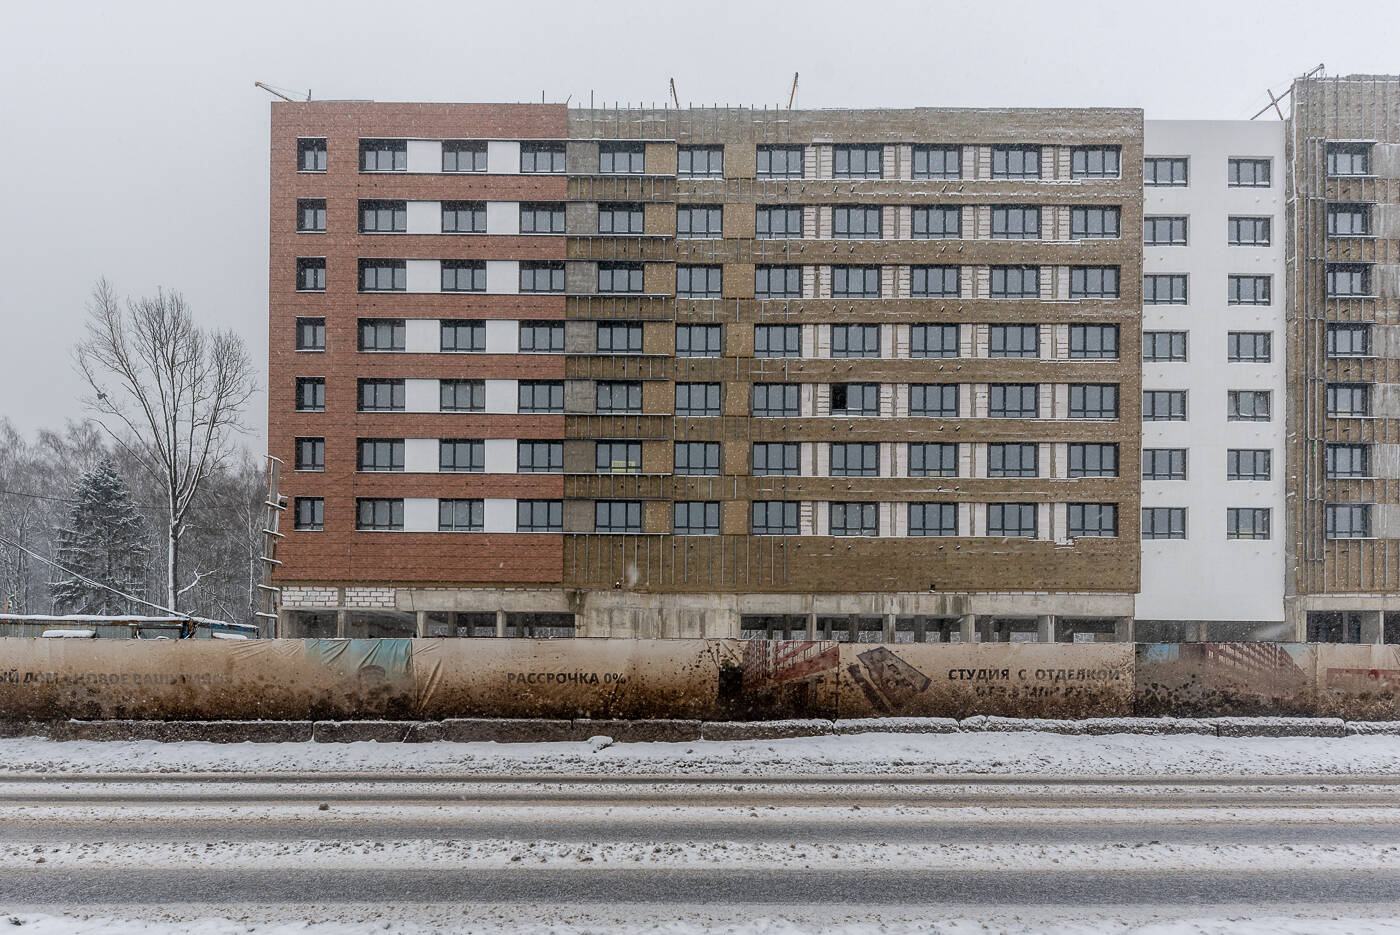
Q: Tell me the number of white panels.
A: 14